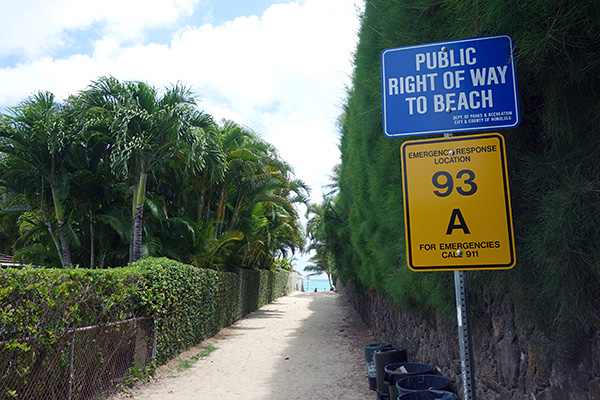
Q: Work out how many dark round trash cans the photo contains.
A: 5